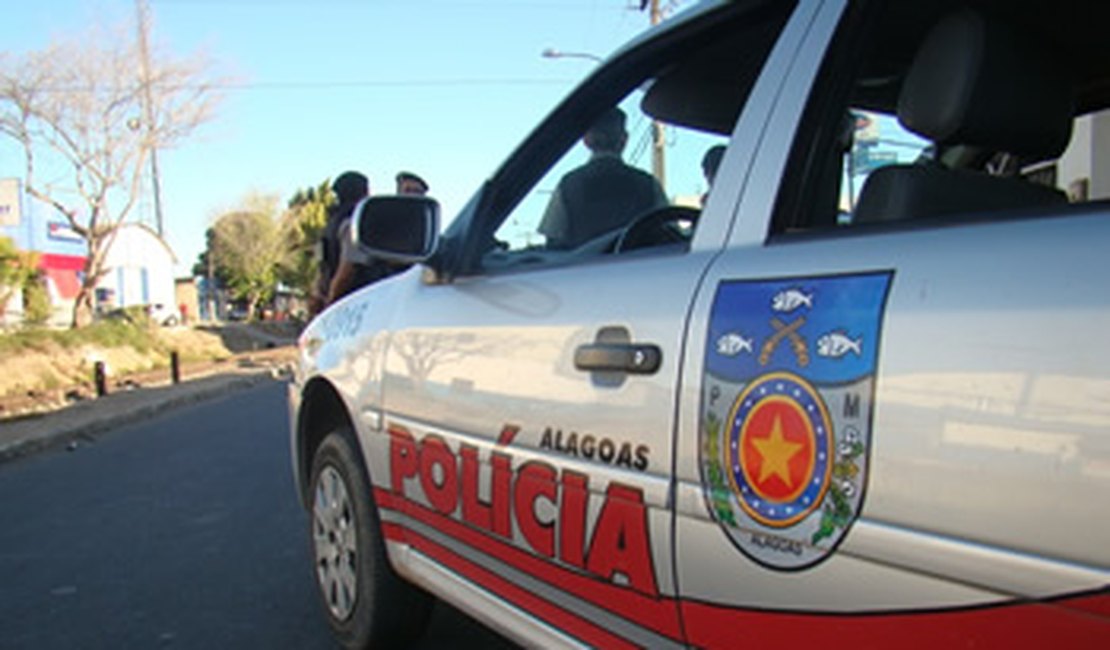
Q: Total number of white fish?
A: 3